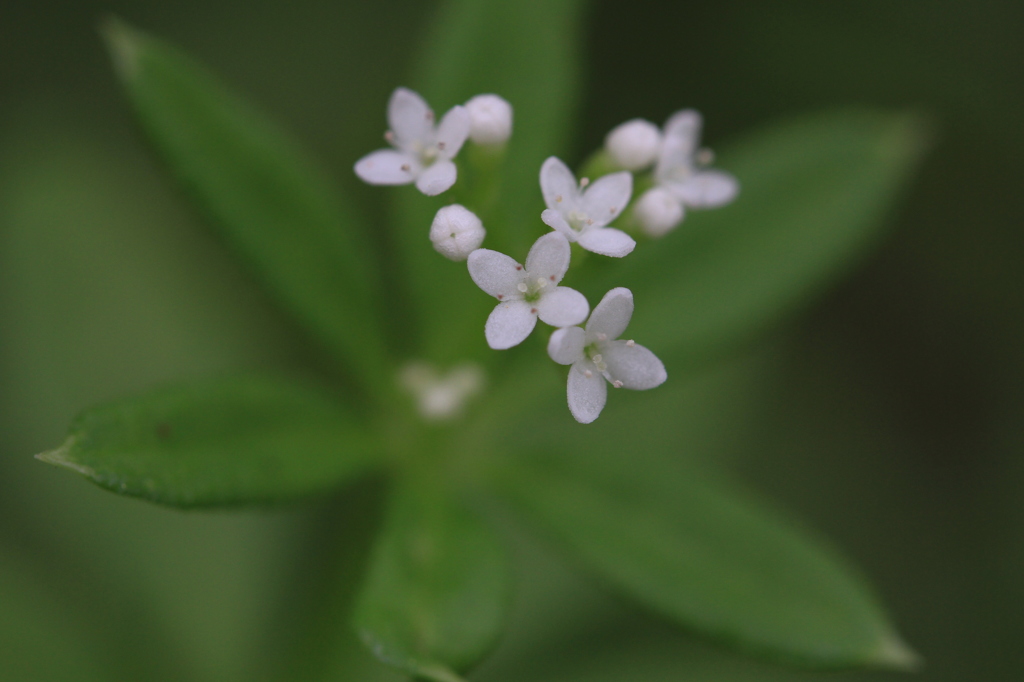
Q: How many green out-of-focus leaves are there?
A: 6